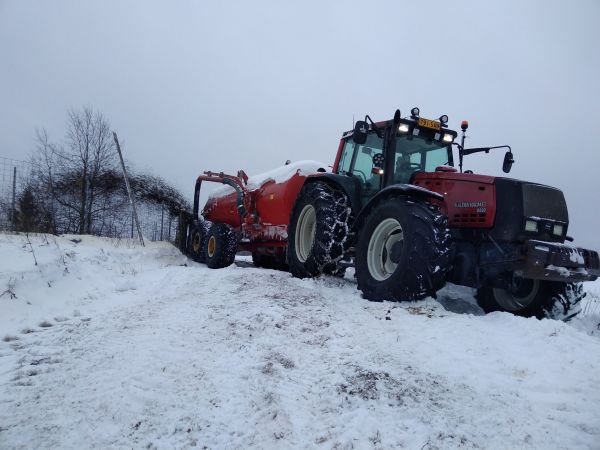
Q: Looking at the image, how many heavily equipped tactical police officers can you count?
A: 0